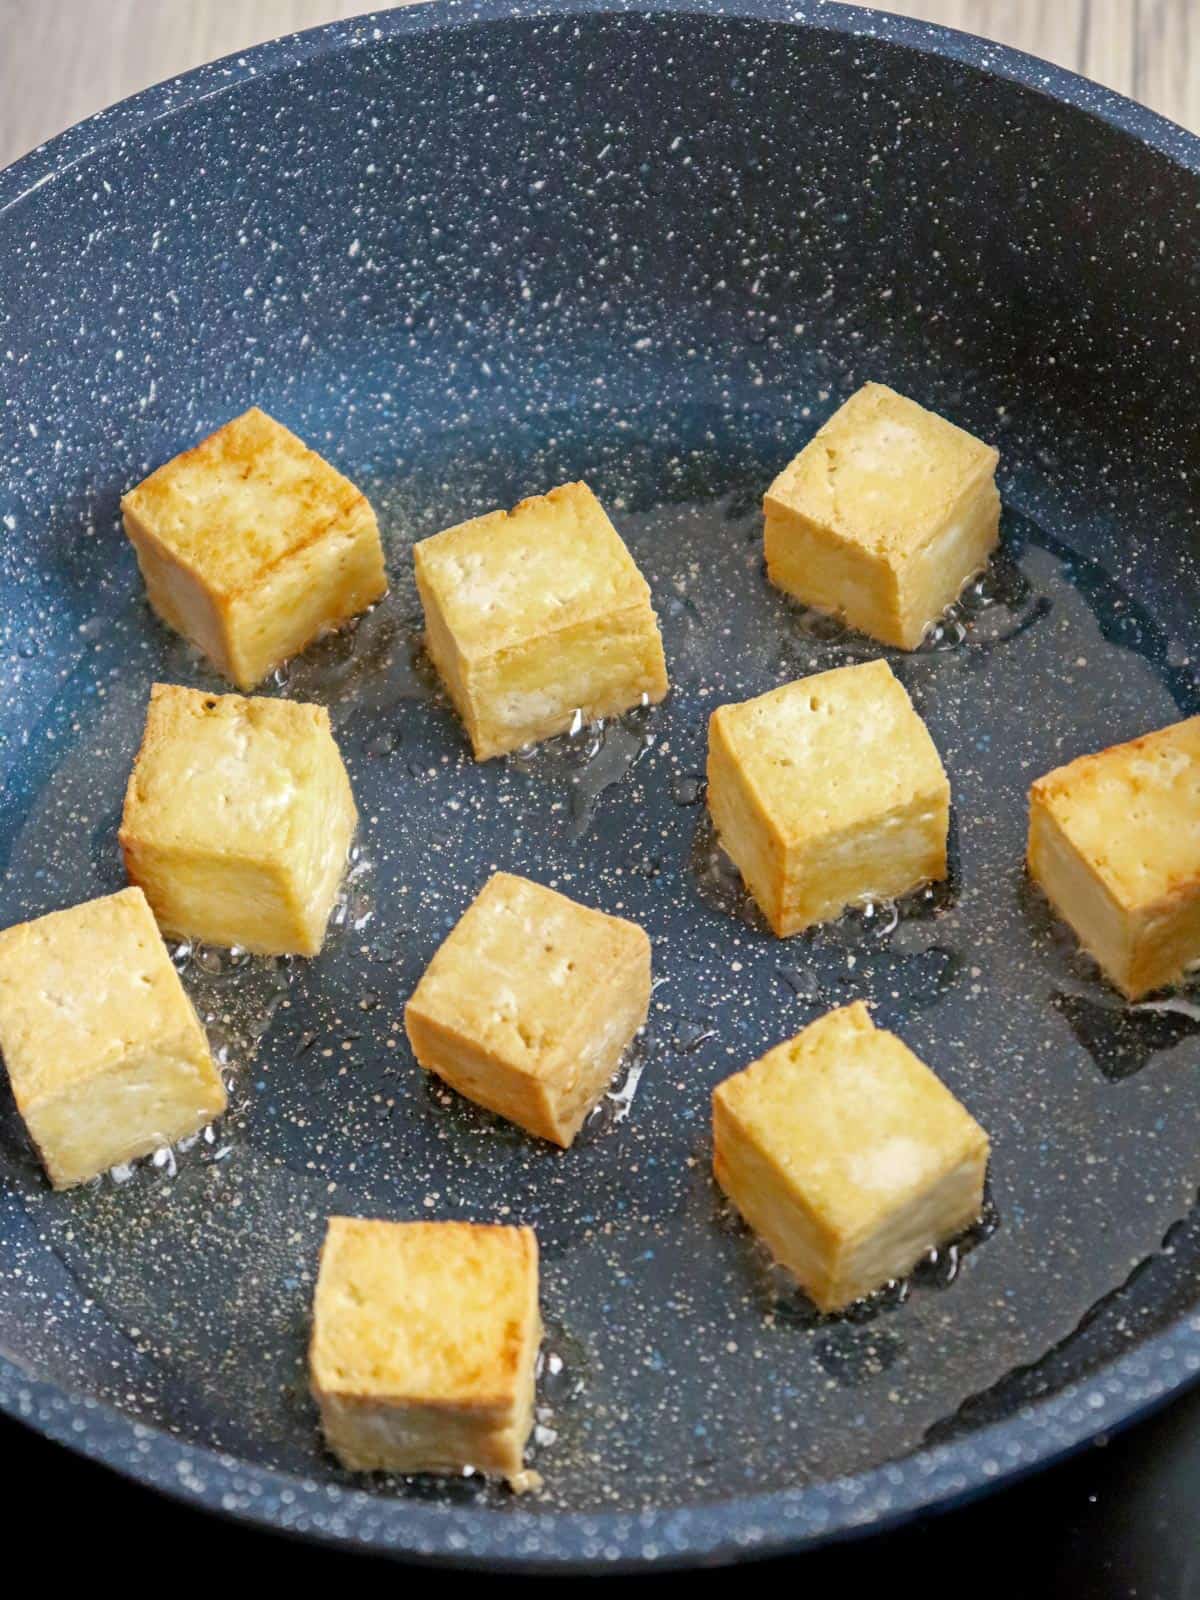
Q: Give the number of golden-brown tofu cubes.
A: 10